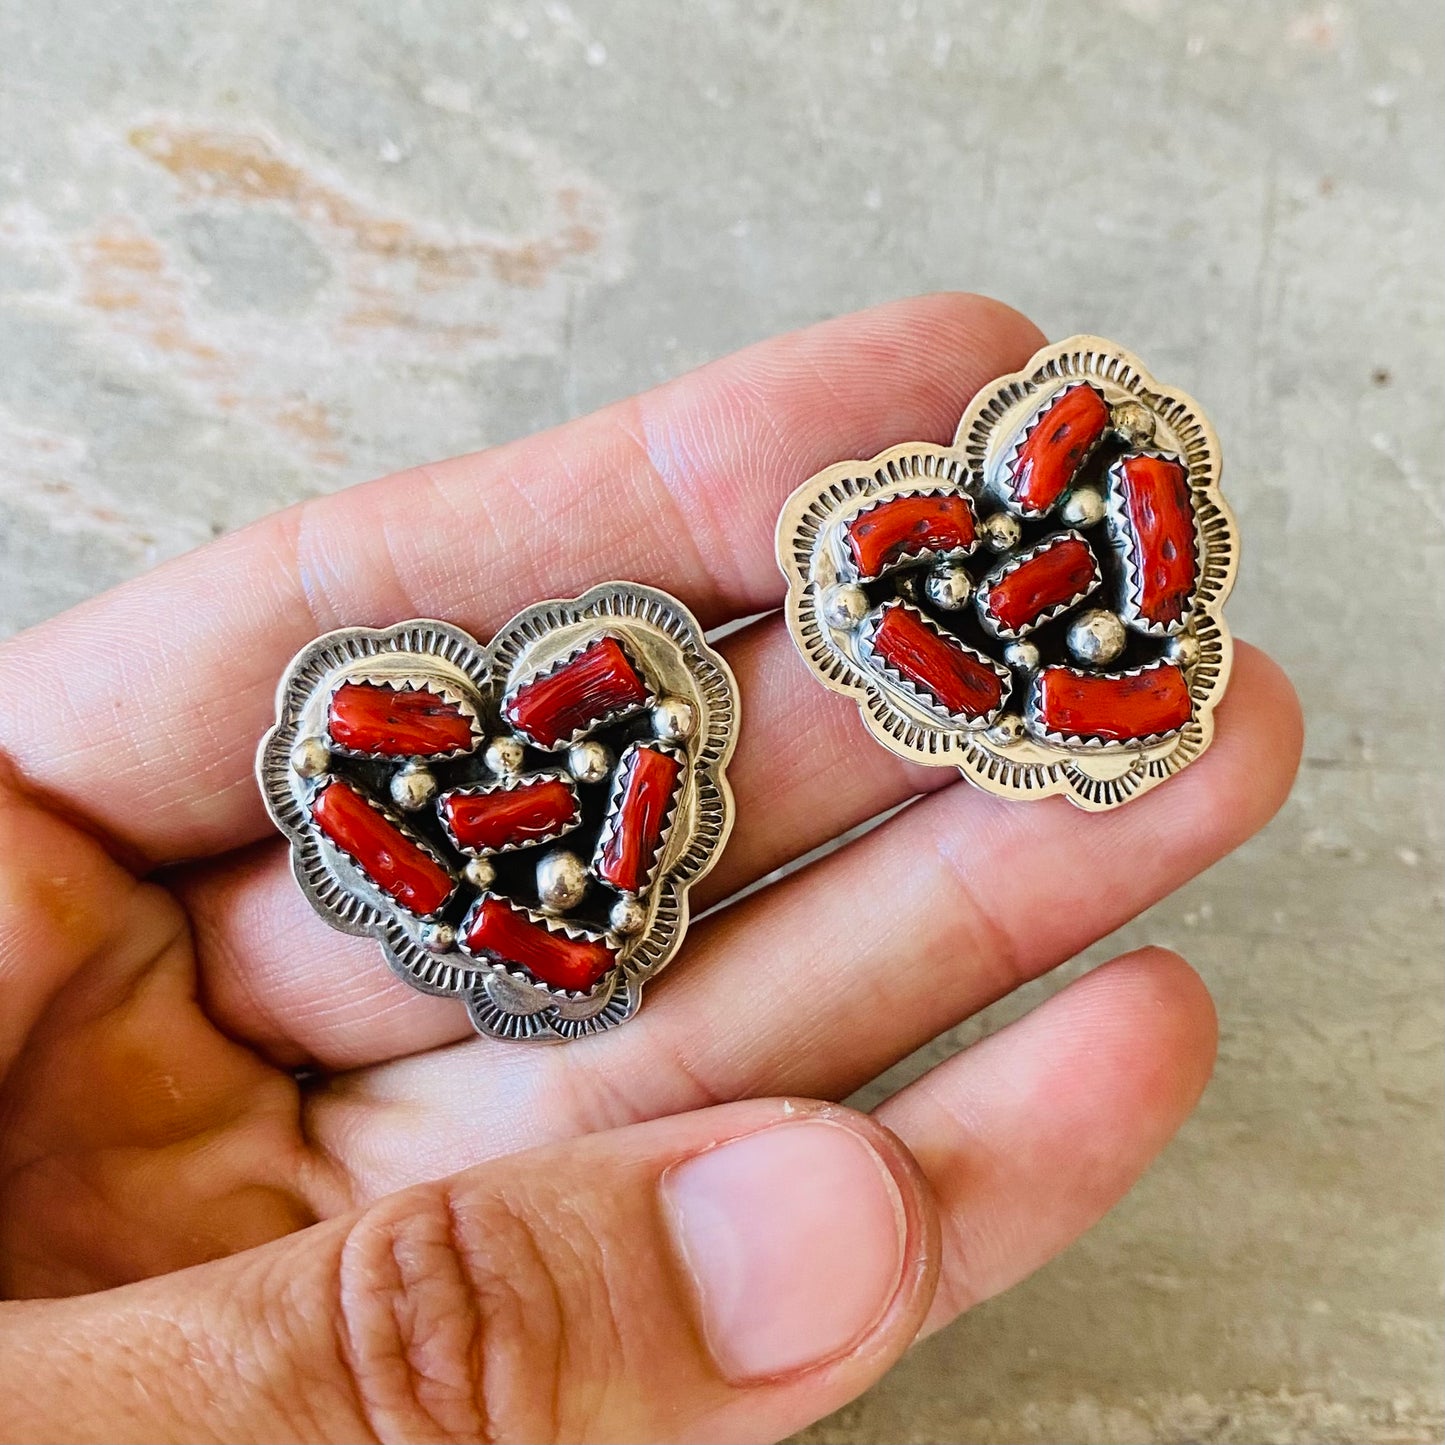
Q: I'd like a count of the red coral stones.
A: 12